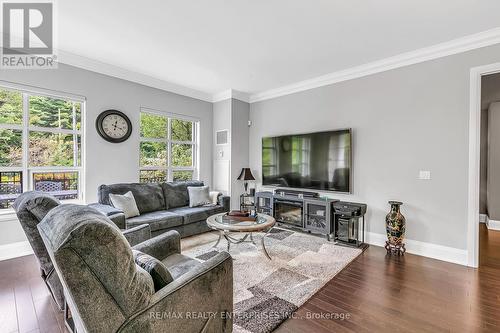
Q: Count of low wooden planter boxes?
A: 0